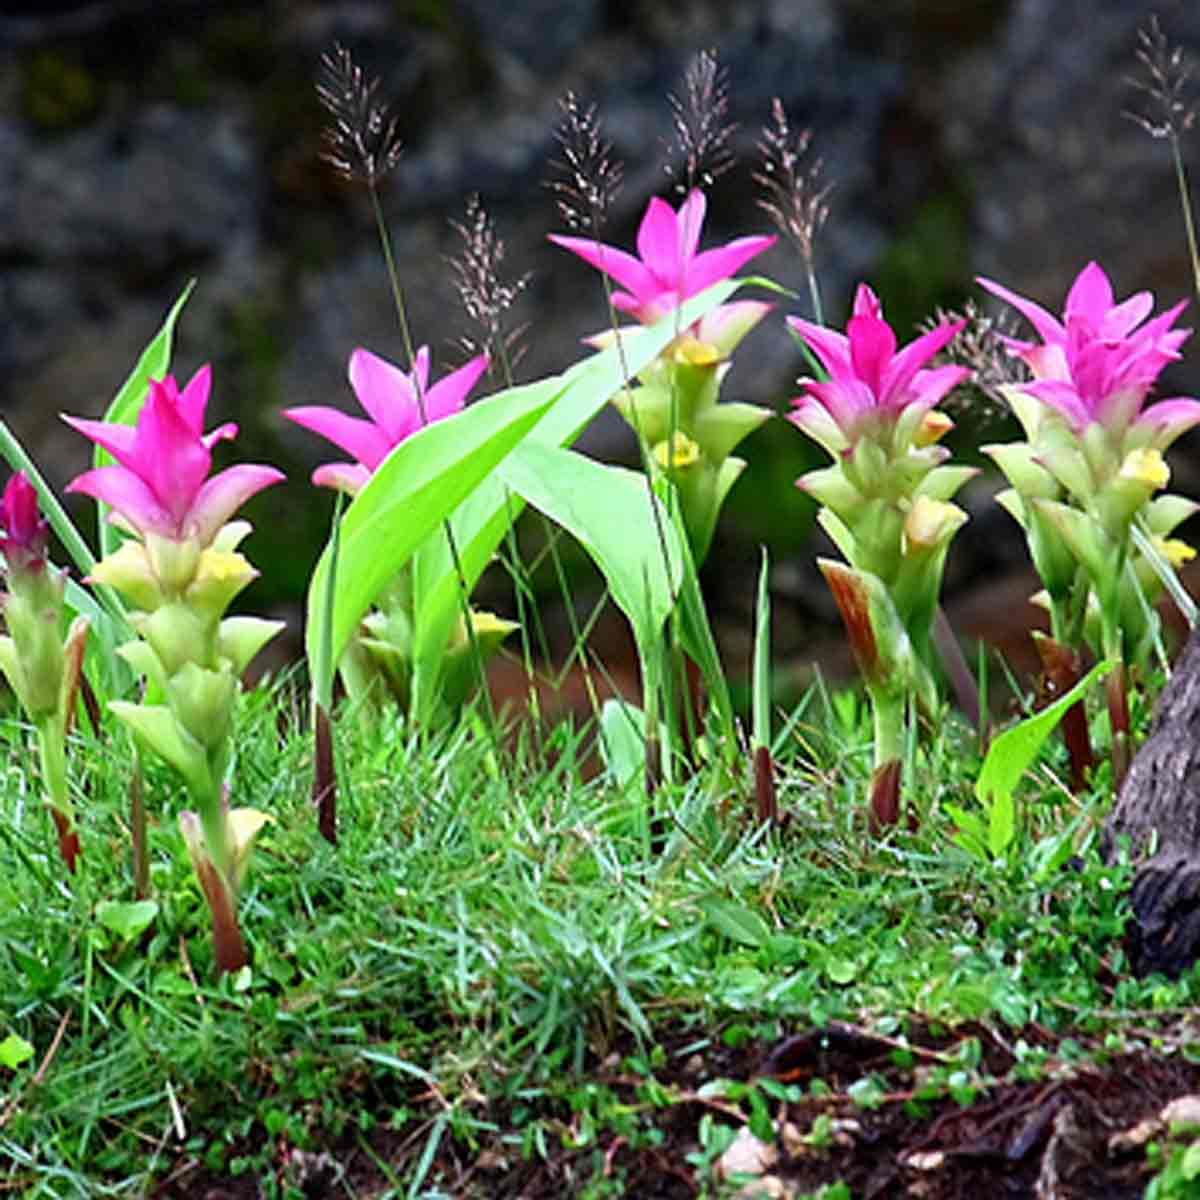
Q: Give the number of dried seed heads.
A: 7